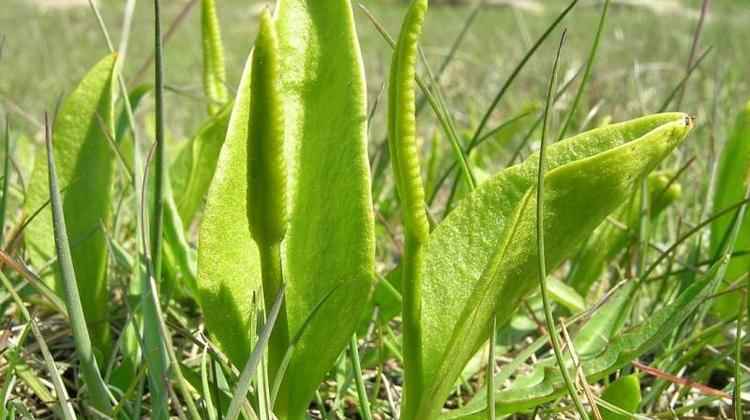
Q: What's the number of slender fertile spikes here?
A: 3